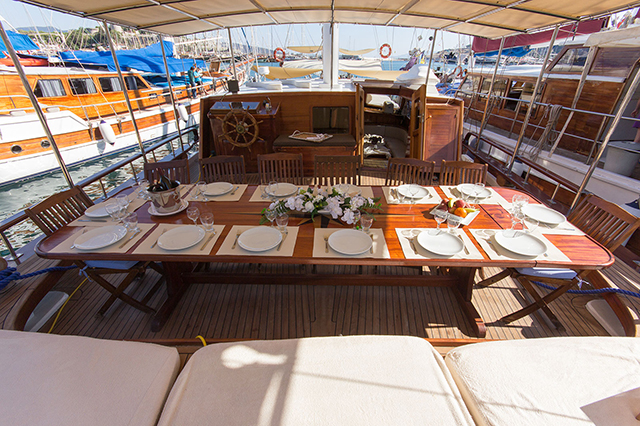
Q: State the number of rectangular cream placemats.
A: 14